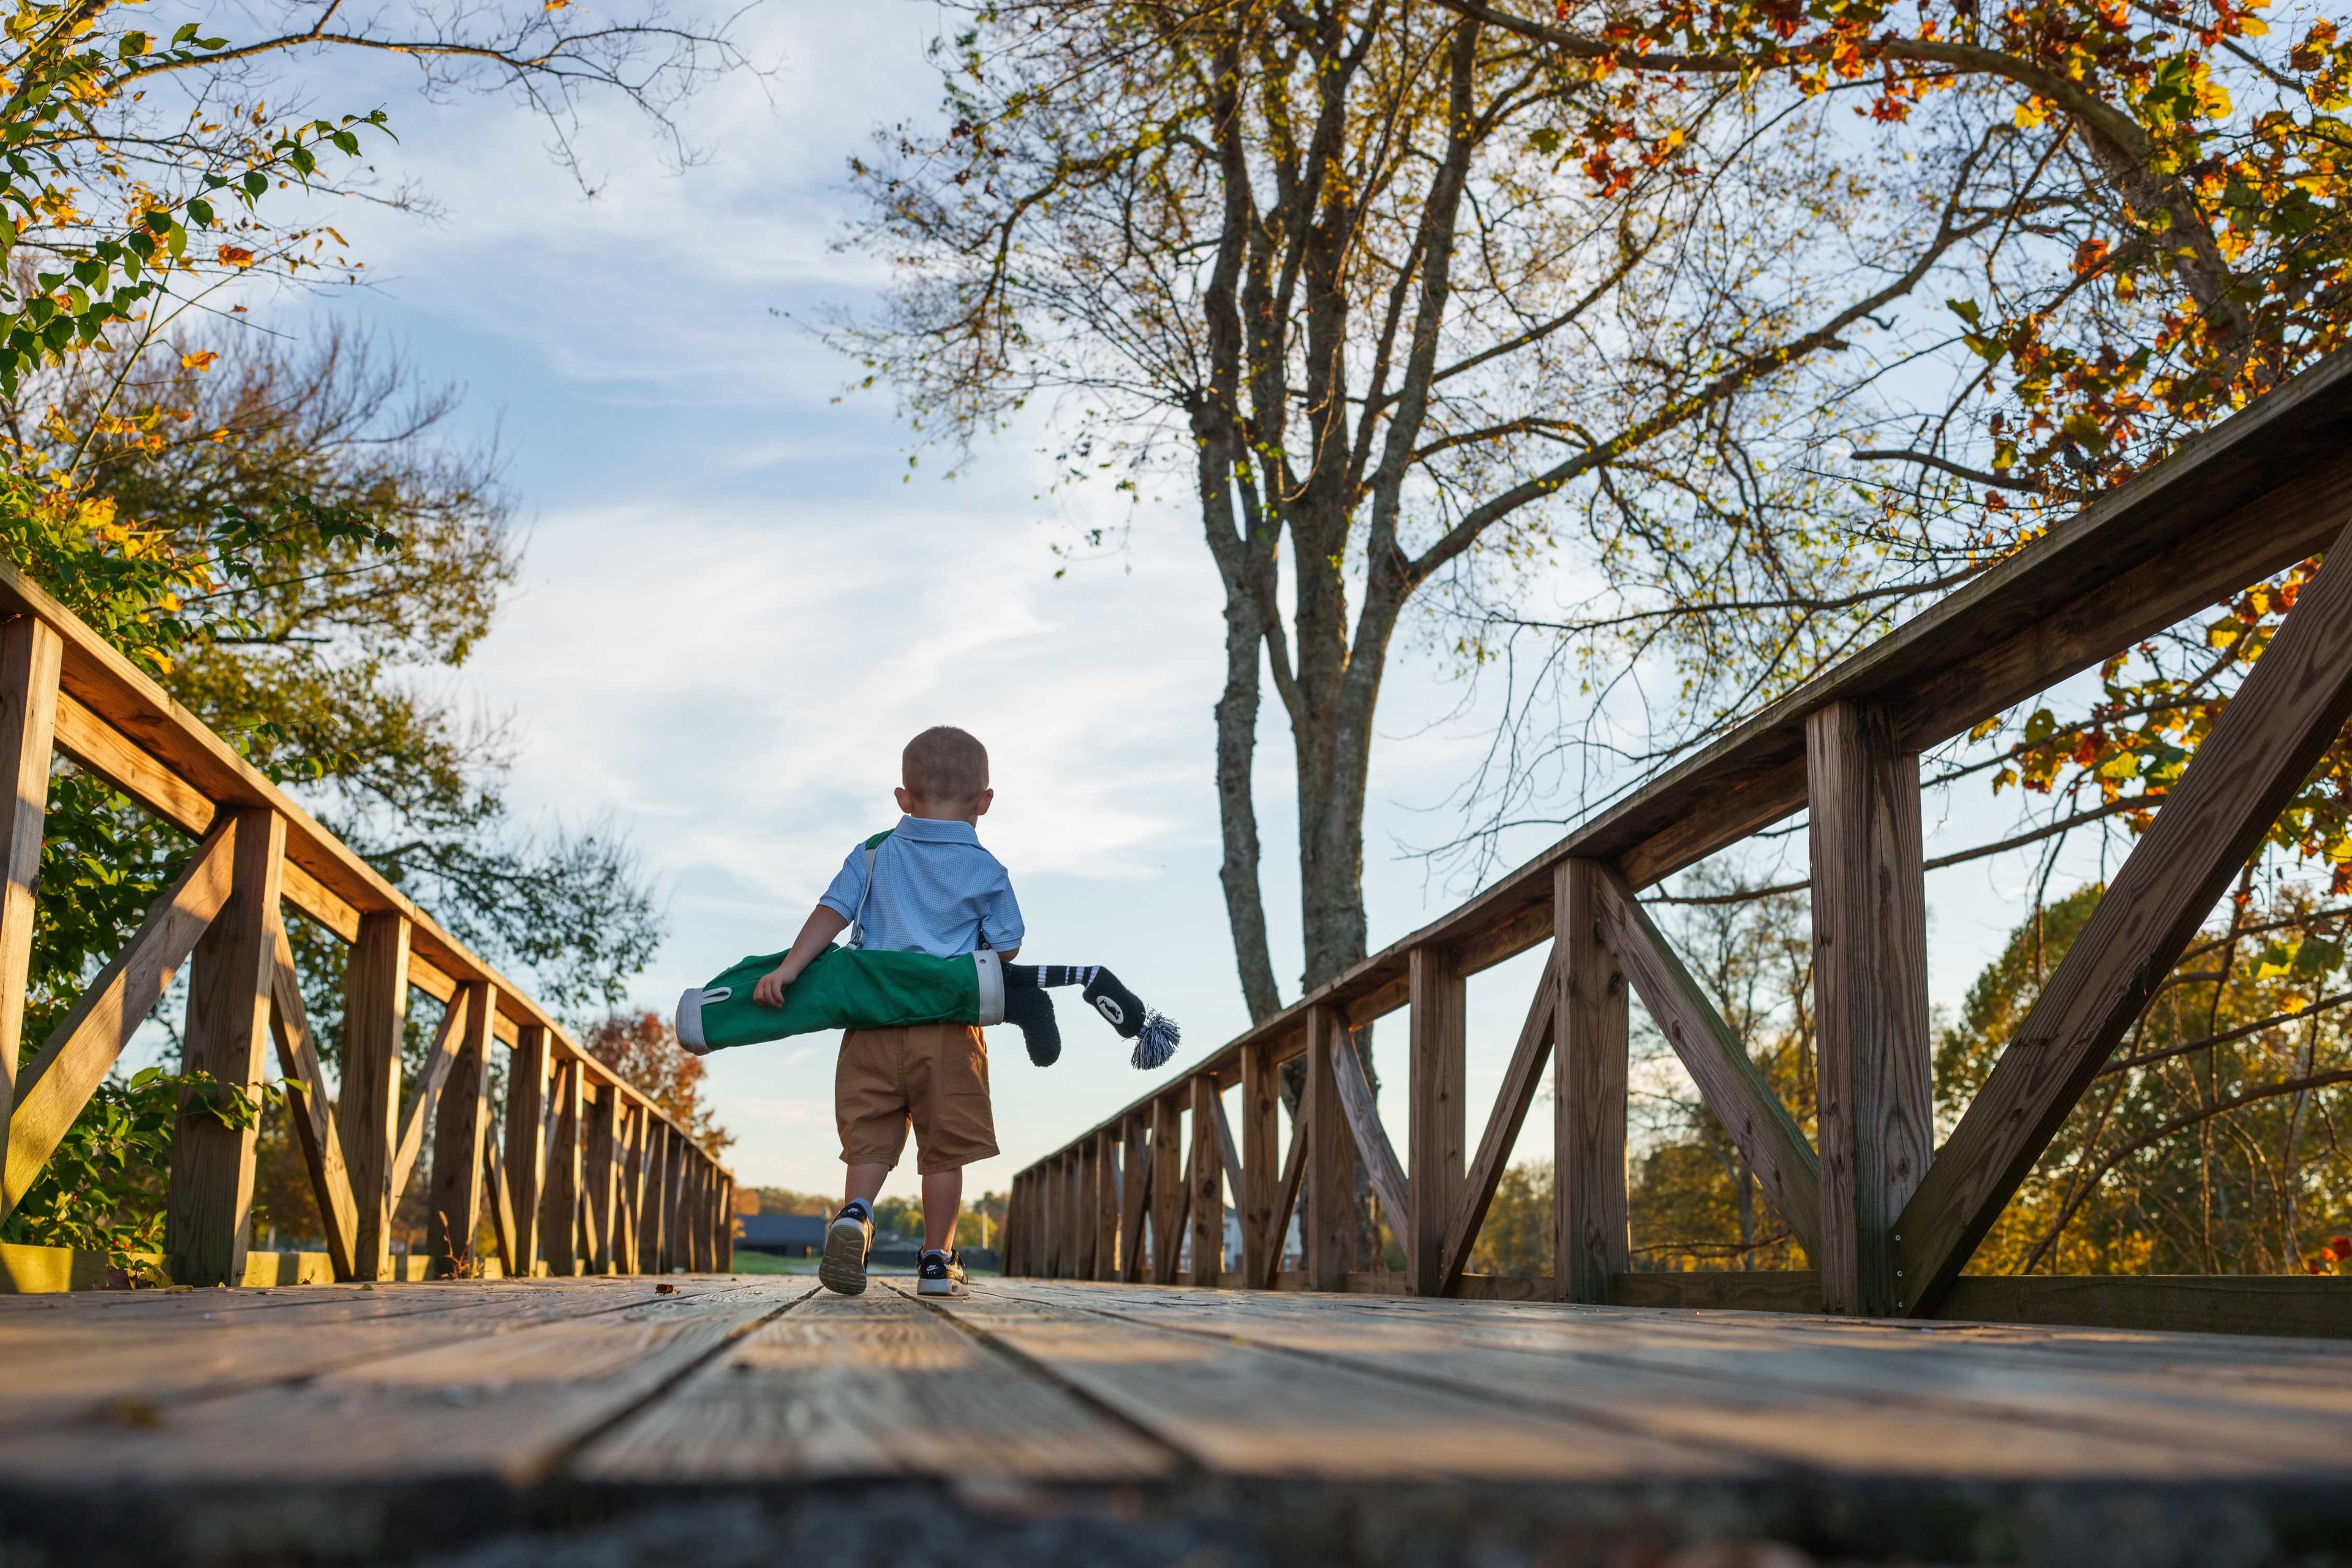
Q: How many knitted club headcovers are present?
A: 2